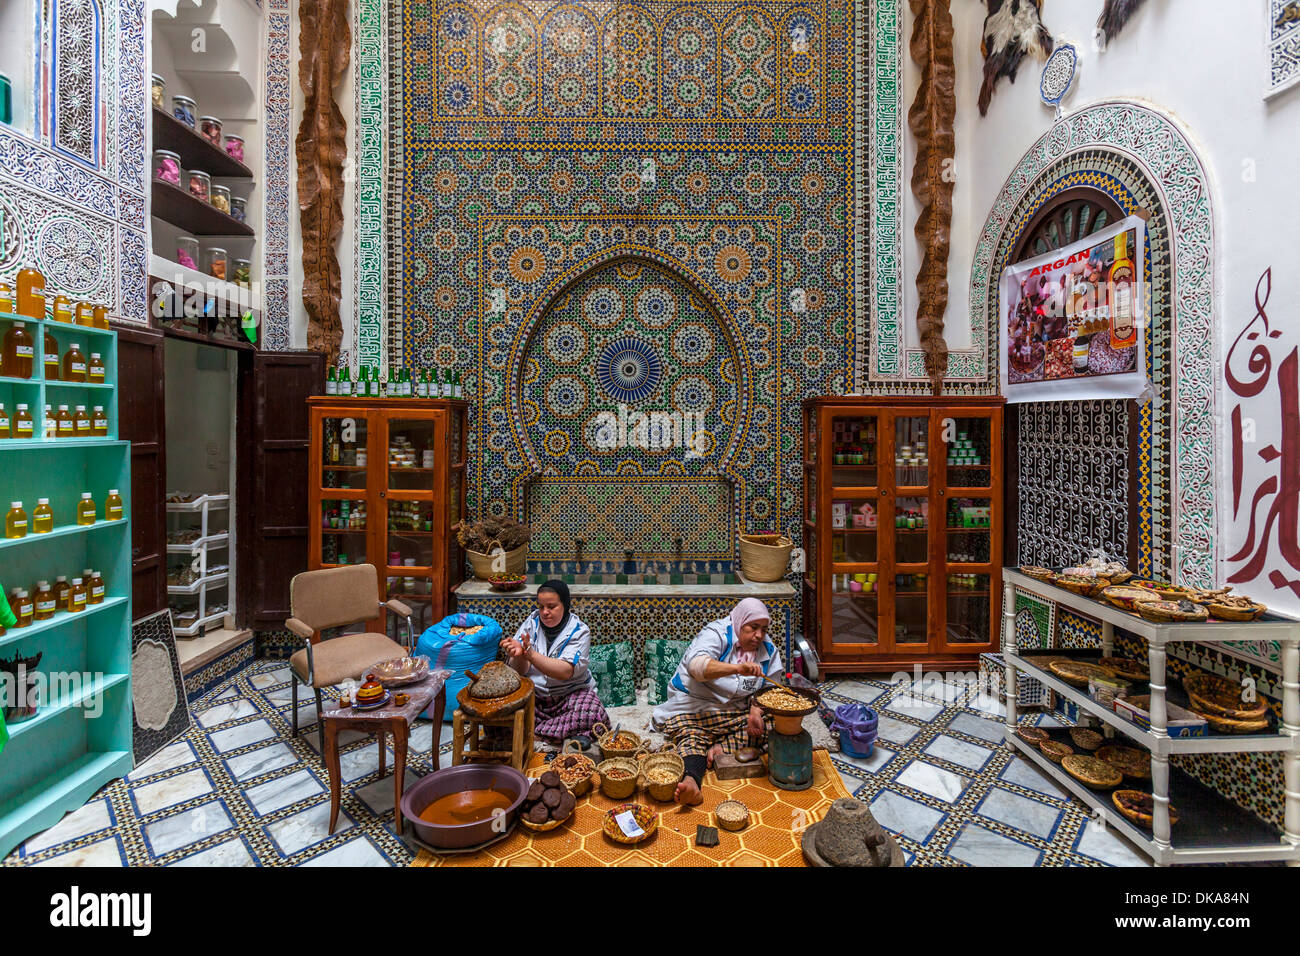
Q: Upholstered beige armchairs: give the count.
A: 1